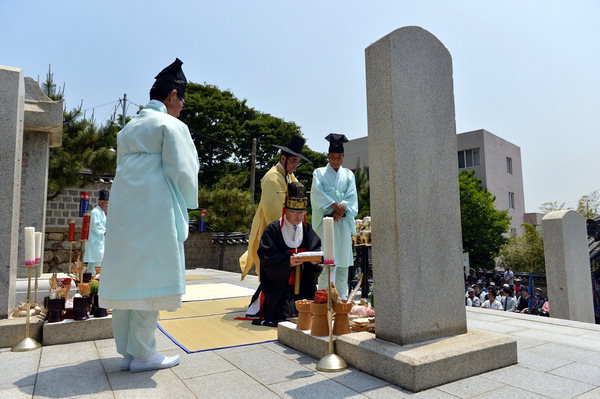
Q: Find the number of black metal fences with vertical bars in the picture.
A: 0